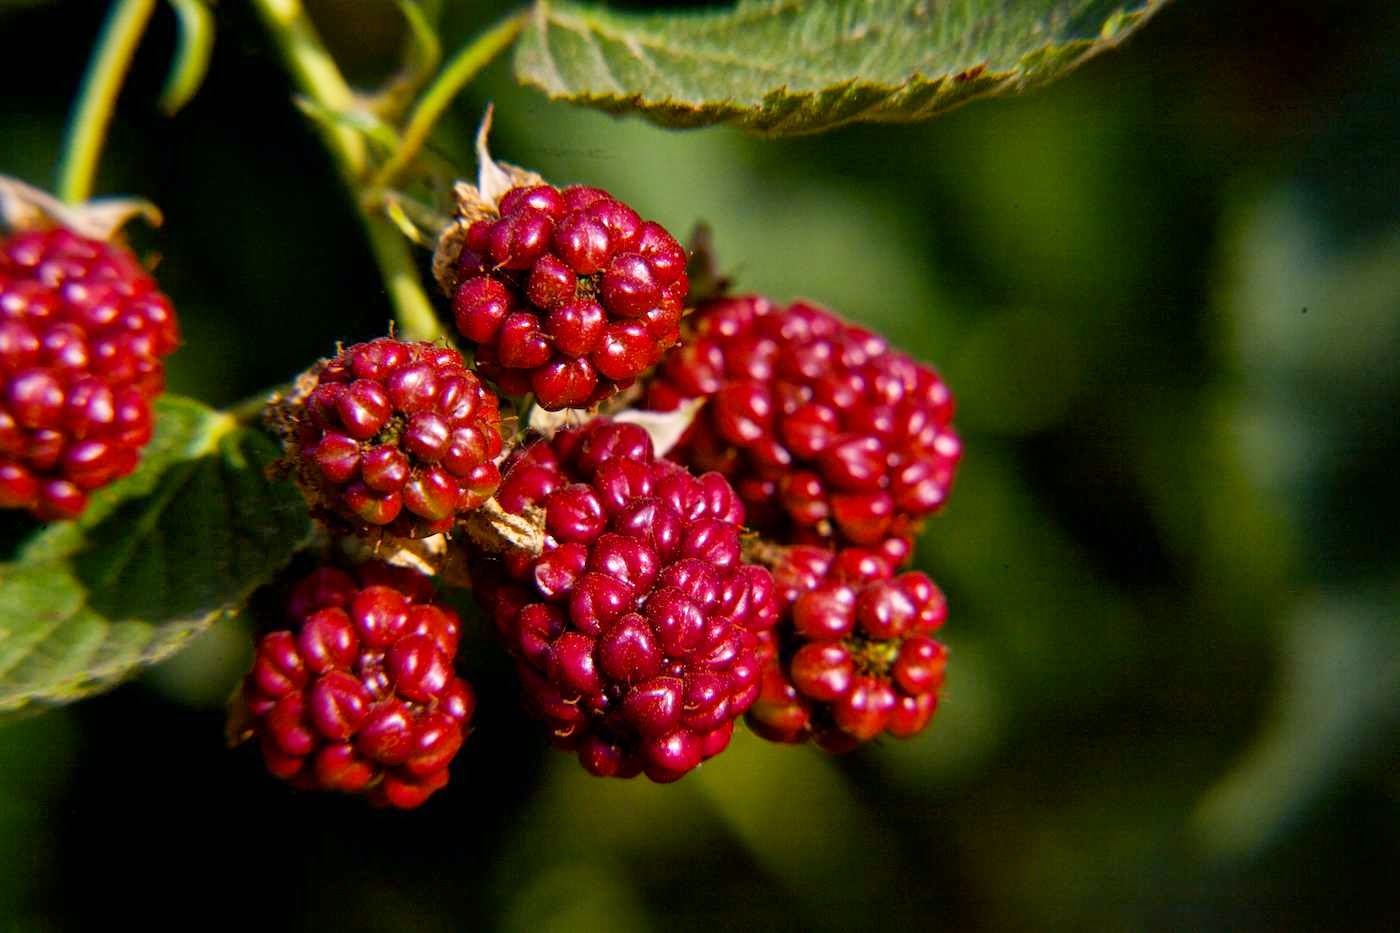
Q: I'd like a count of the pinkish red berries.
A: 7